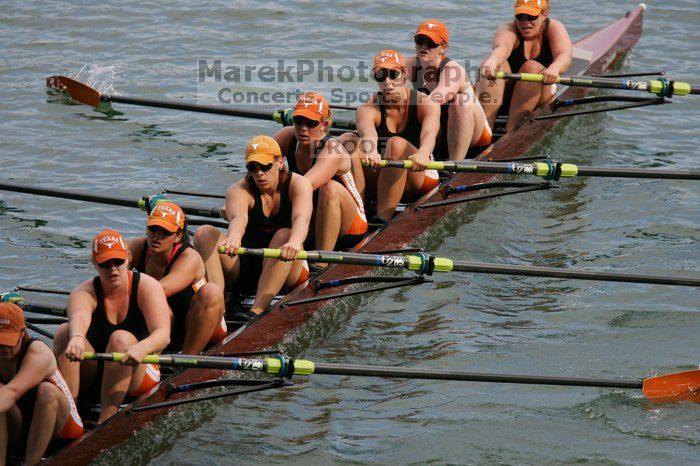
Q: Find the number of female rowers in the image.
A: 8